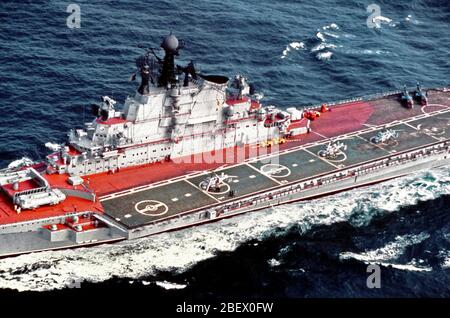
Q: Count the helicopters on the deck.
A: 3